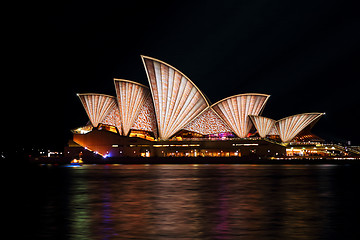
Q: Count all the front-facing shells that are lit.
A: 6